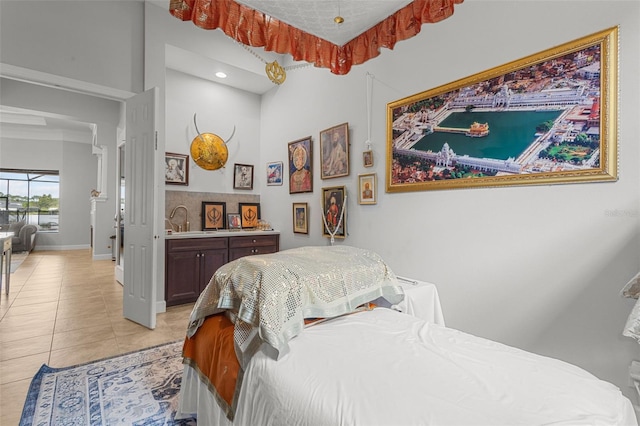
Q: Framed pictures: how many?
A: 13